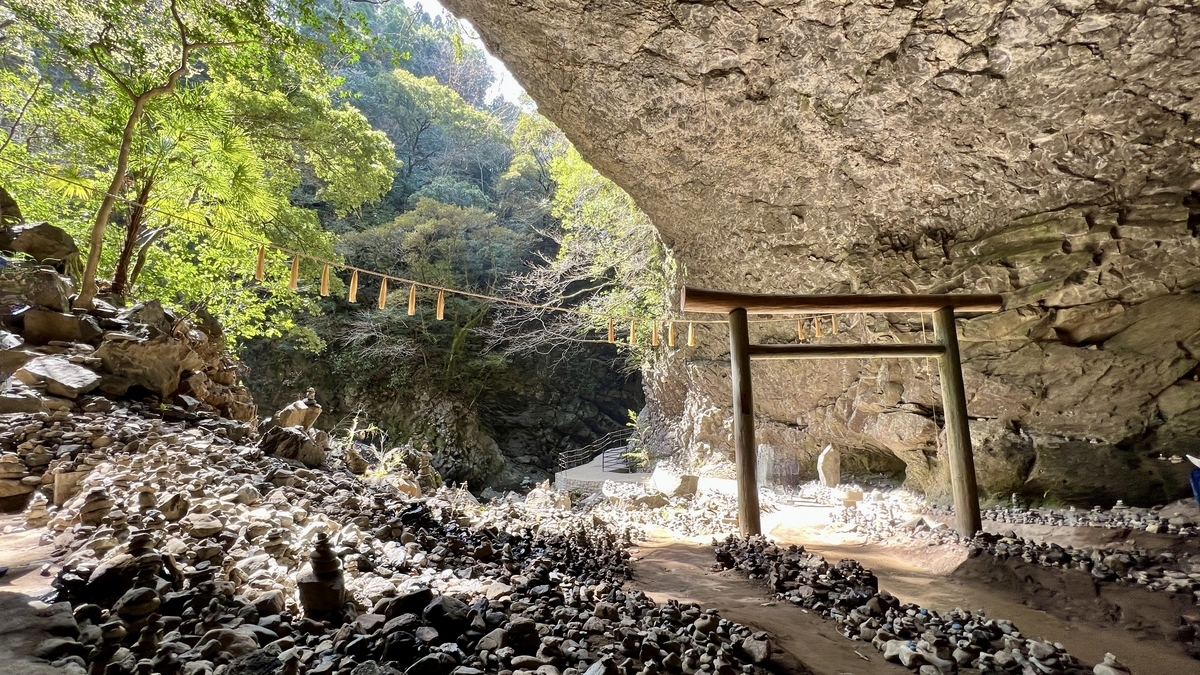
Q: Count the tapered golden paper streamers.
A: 15